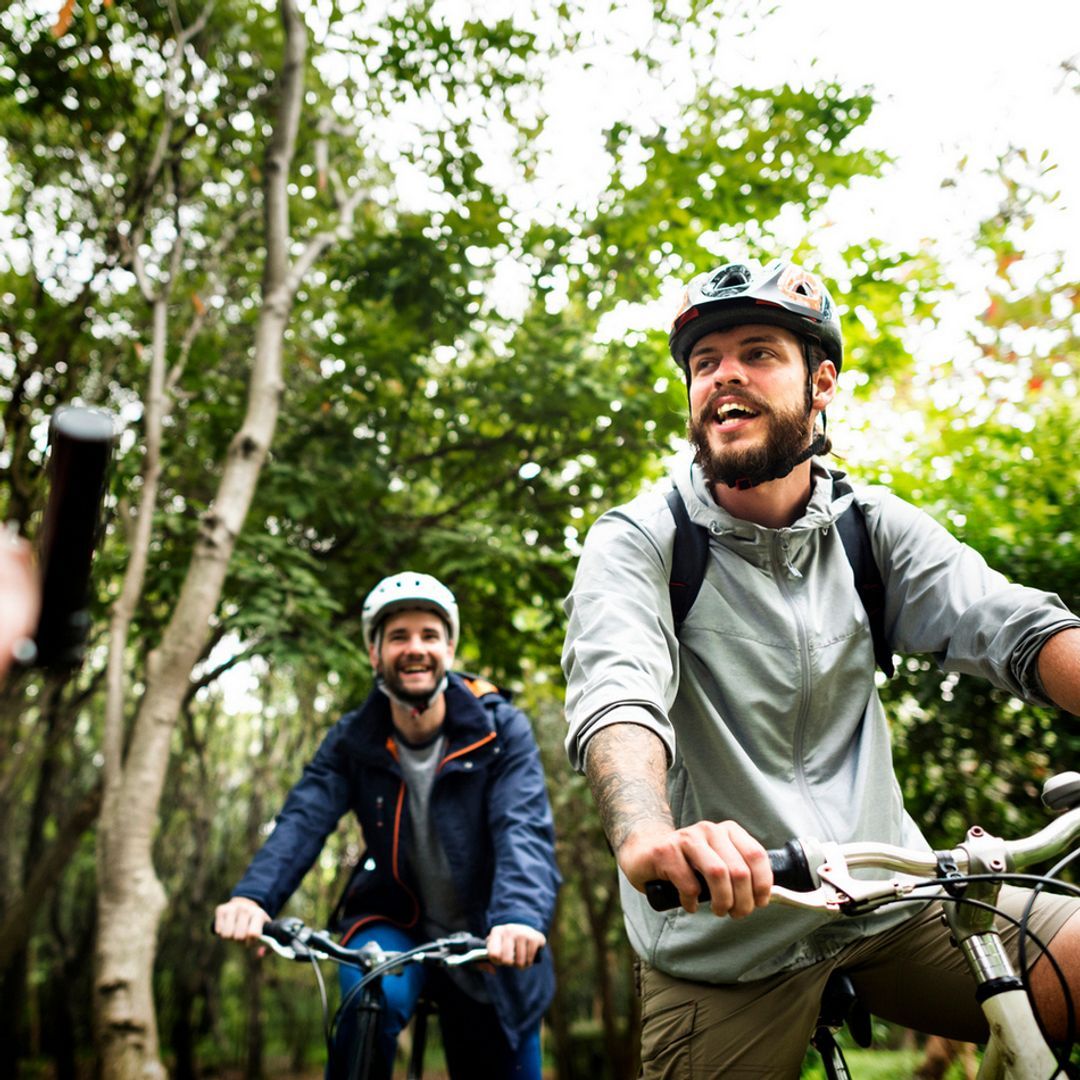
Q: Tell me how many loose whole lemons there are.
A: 0